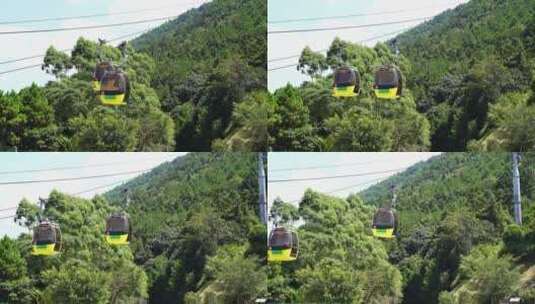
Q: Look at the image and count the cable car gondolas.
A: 8